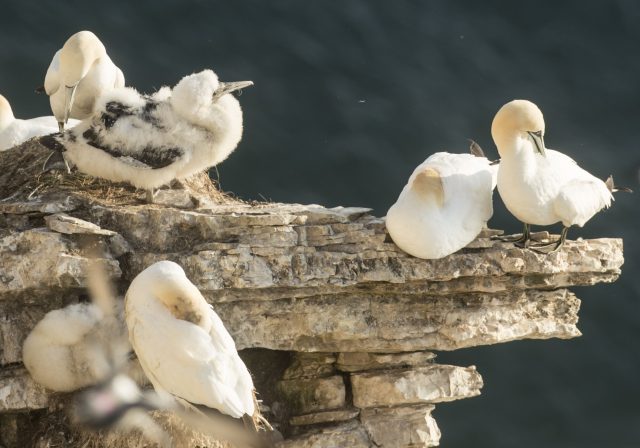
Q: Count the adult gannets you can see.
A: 5